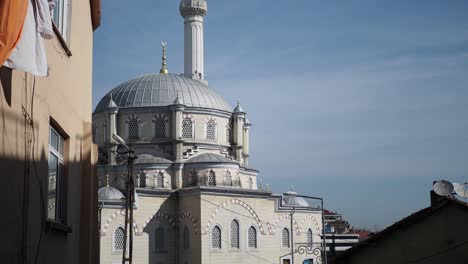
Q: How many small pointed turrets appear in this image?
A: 4